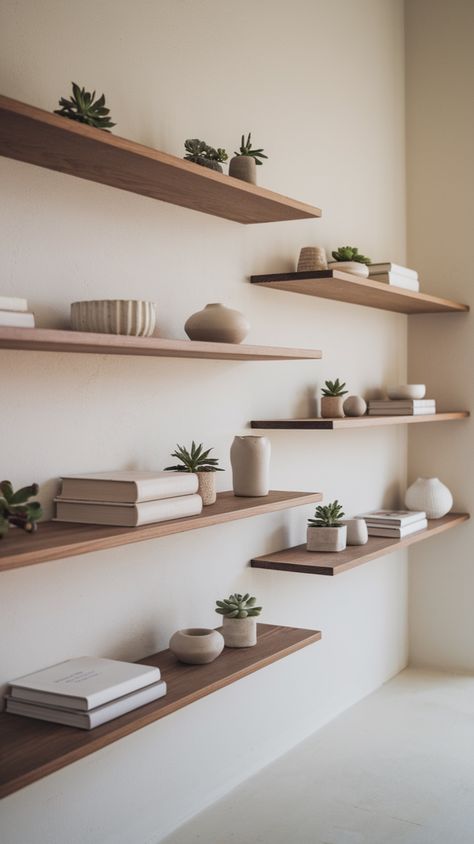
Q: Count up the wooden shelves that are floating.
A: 7